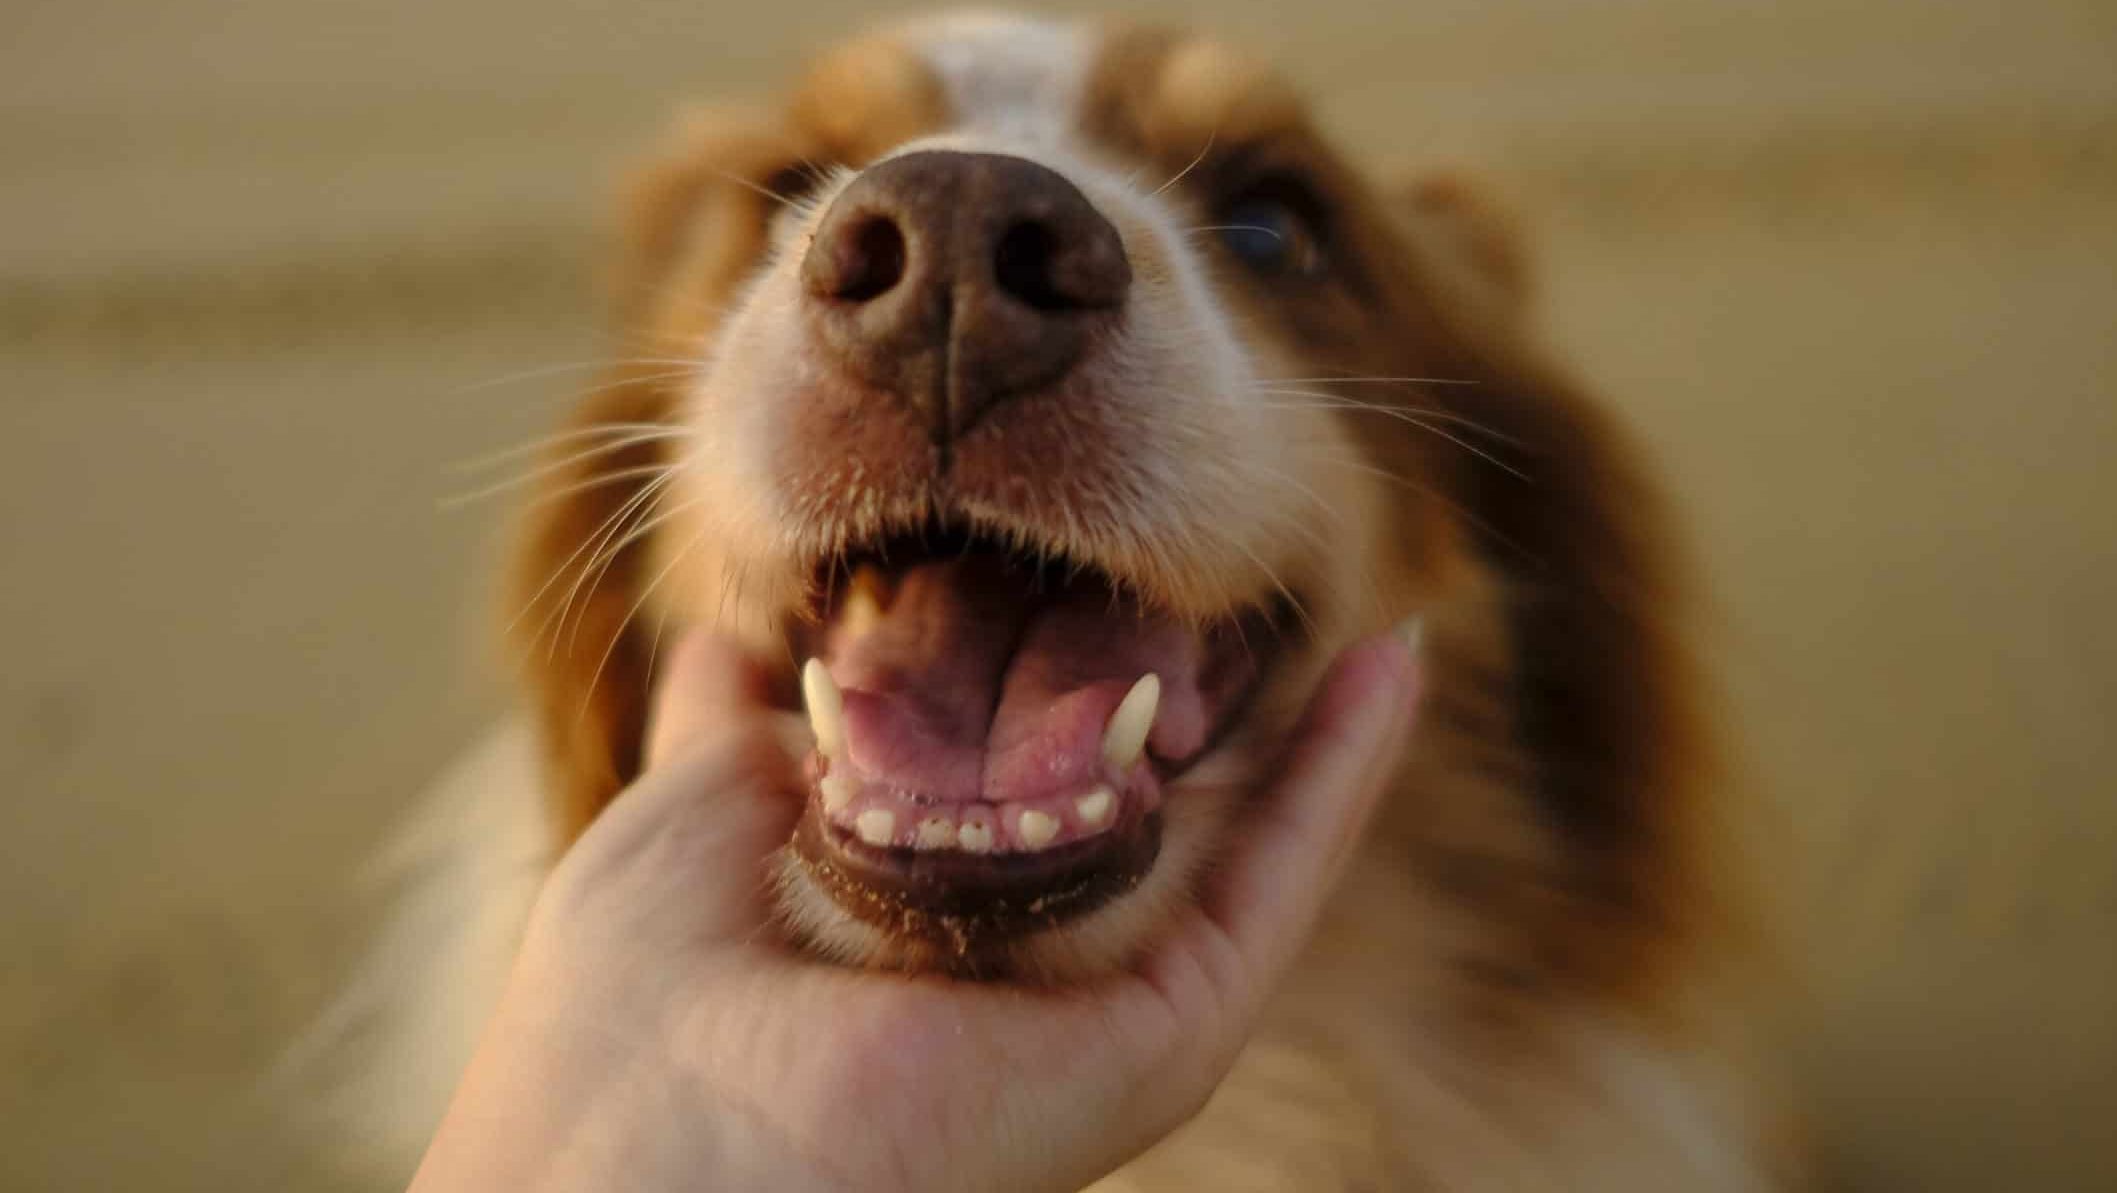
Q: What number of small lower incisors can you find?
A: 6